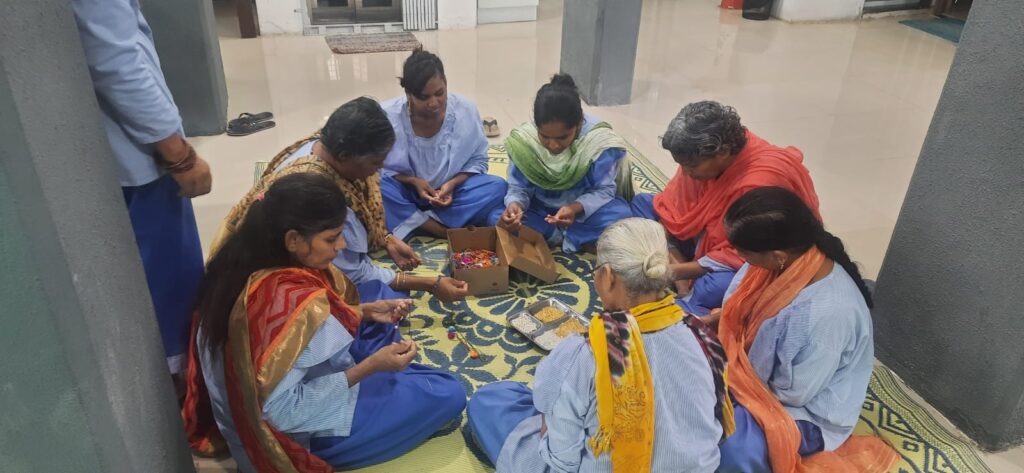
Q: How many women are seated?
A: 7